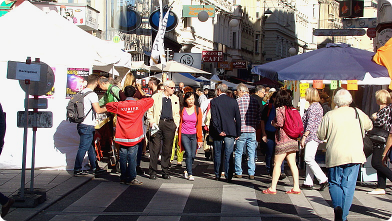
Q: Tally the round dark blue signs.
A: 2